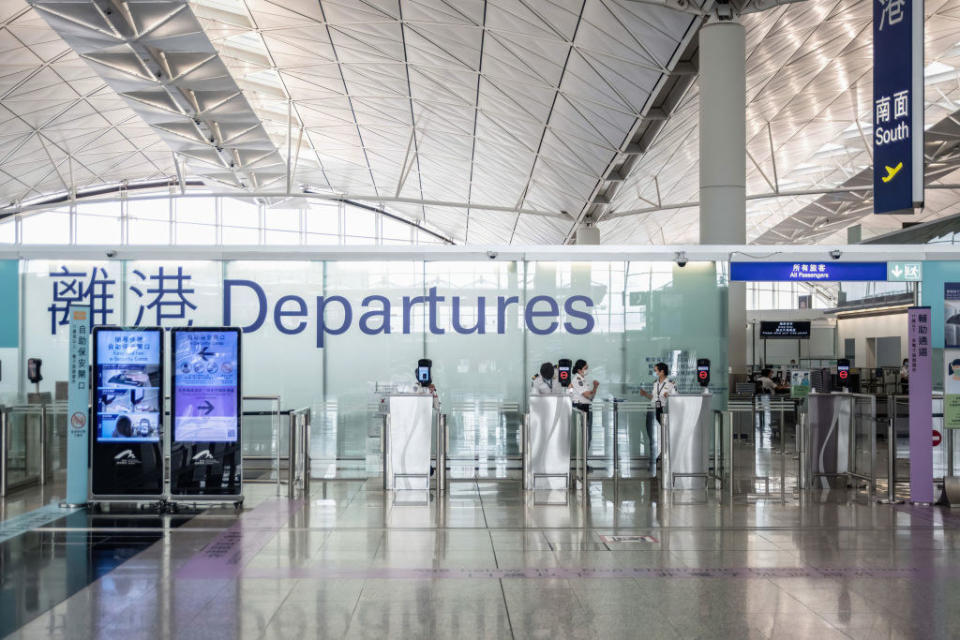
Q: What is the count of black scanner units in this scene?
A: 5